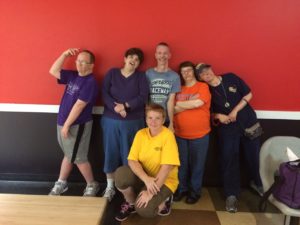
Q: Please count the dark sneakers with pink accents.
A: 2